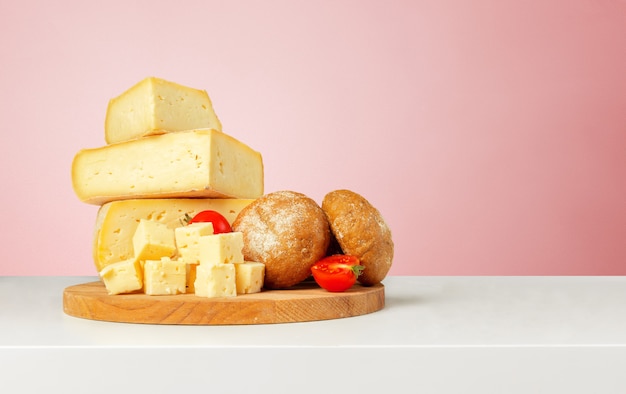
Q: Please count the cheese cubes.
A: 7